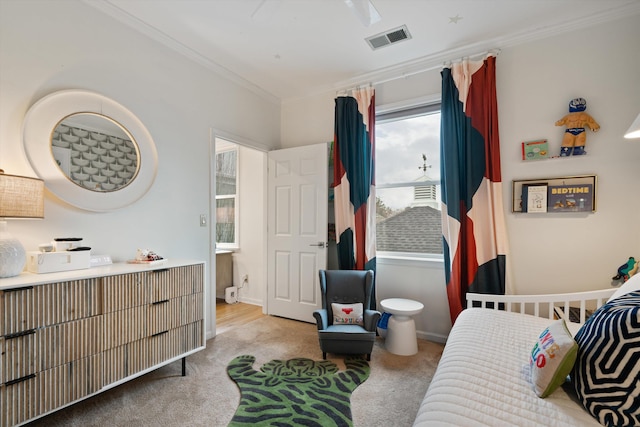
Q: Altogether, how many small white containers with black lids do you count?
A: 2